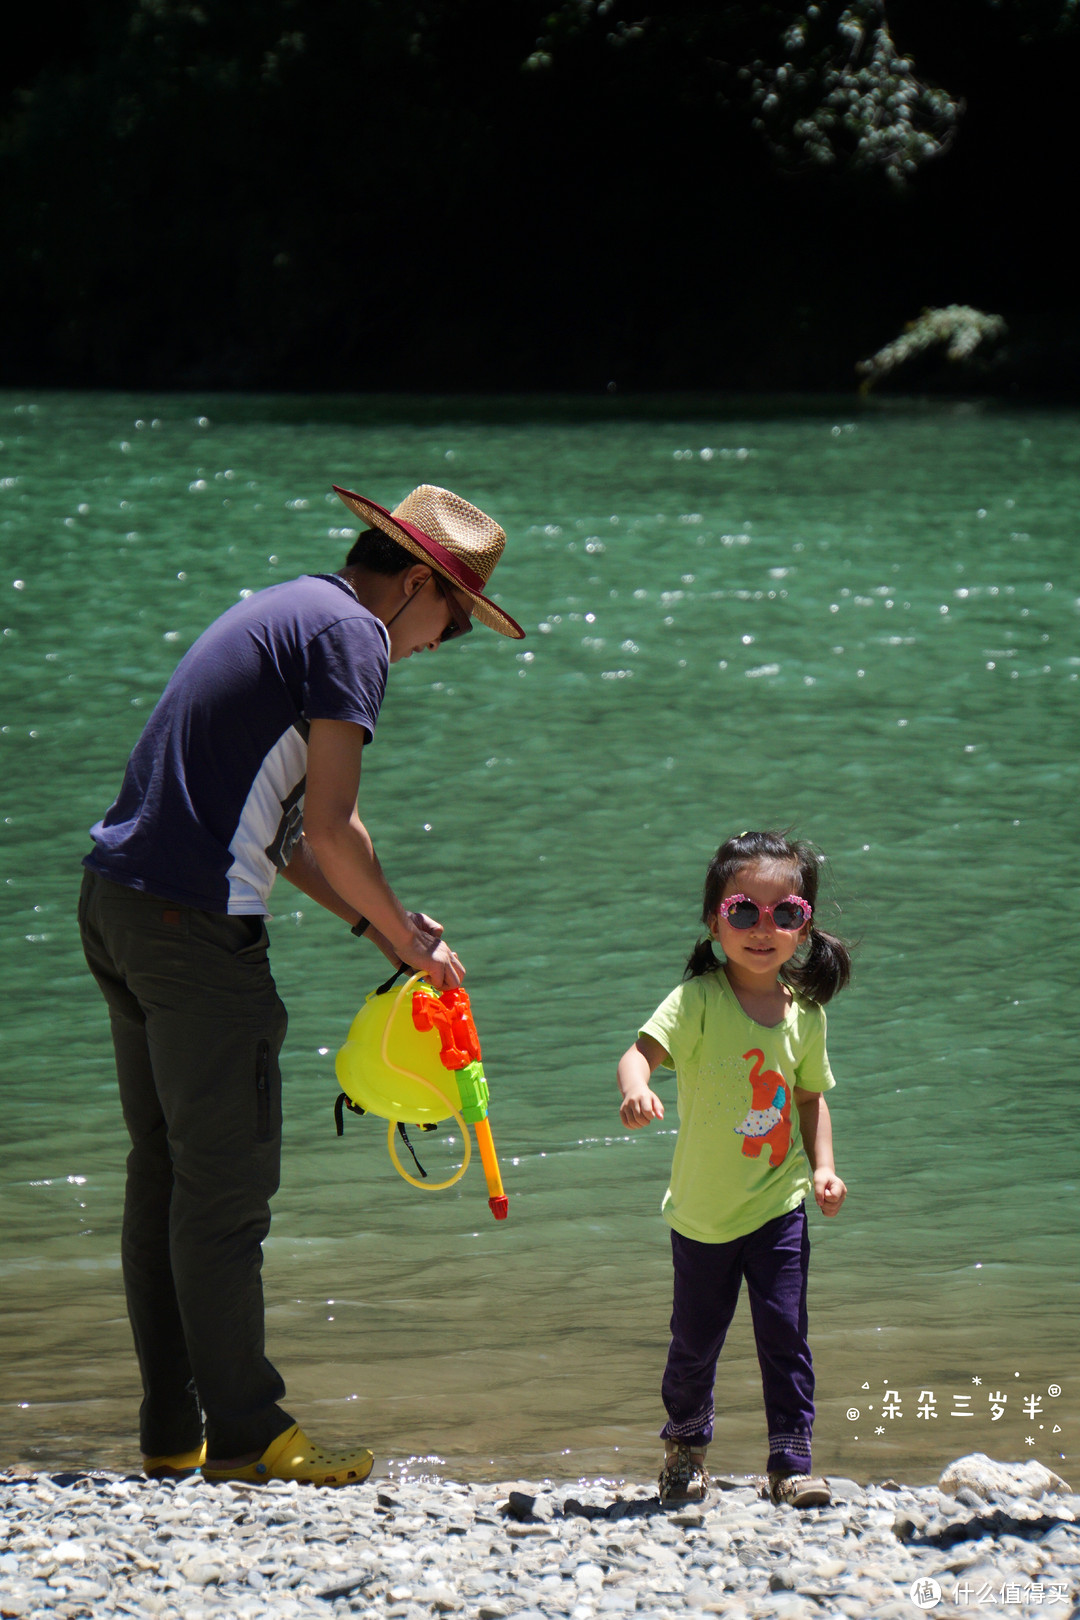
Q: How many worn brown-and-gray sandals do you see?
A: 2